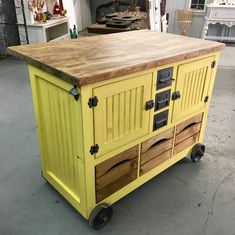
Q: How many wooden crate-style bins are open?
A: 0